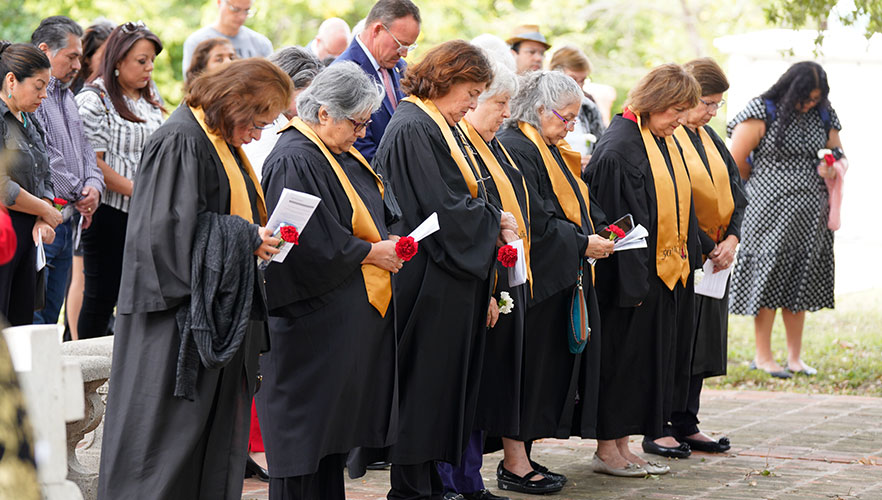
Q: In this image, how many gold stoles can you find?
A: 7